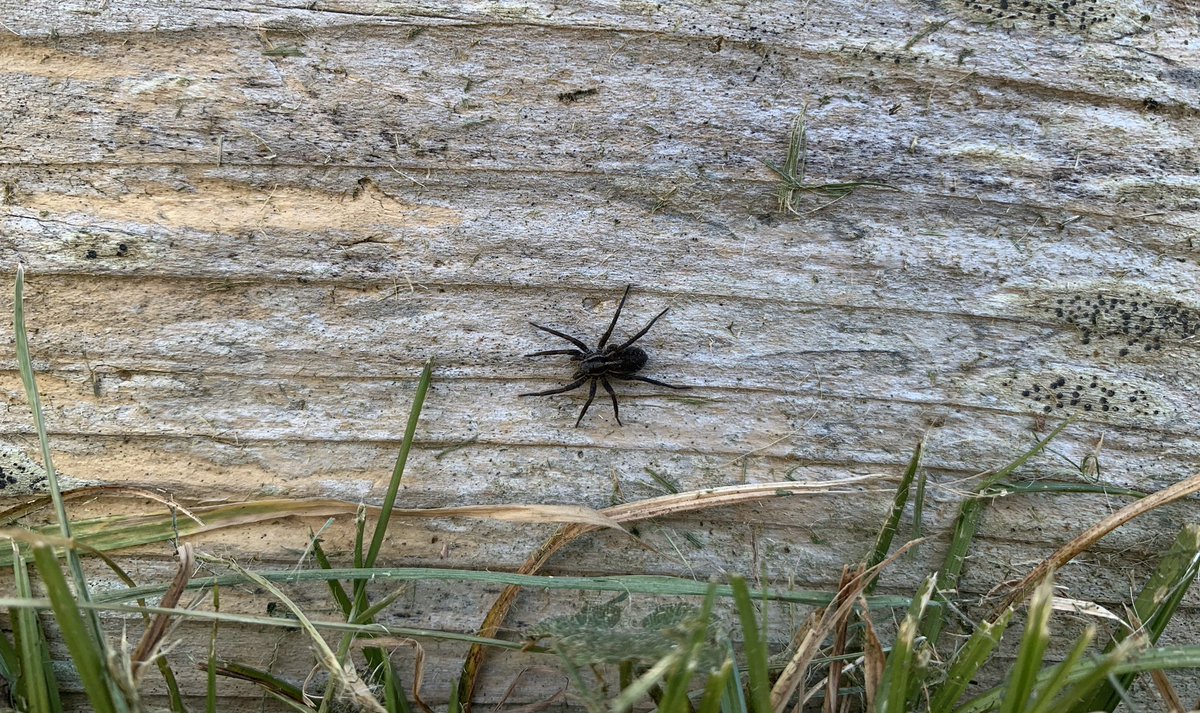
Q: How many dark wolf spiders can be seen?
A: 1